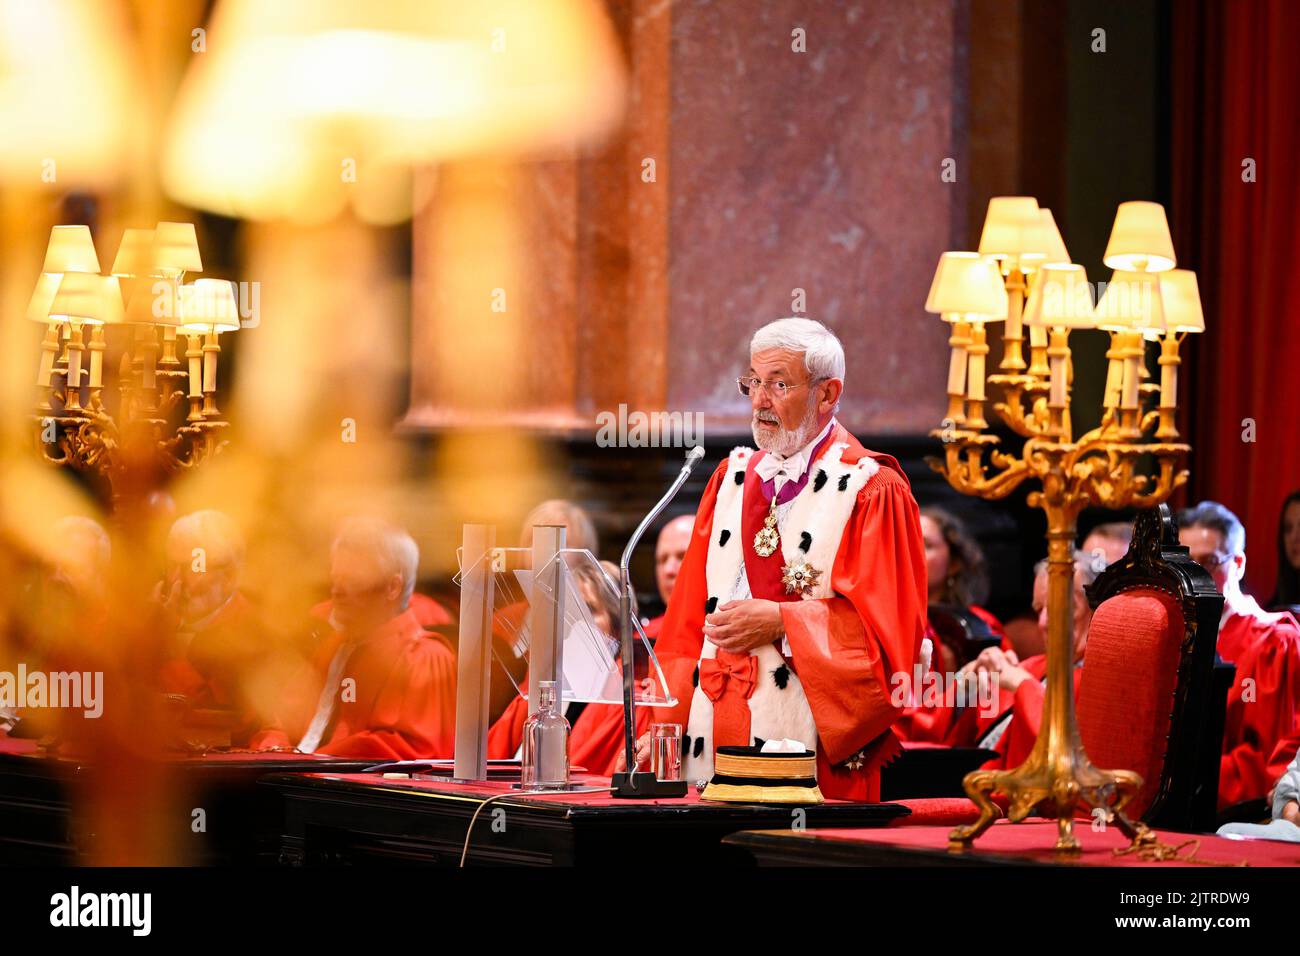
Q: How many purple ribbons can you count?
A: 1